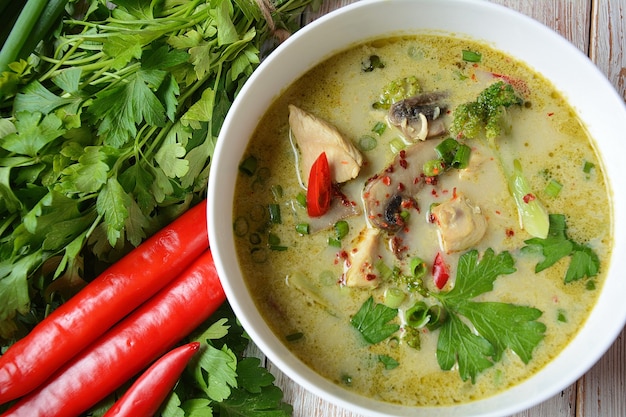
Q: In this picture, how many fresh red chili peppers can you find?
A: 3